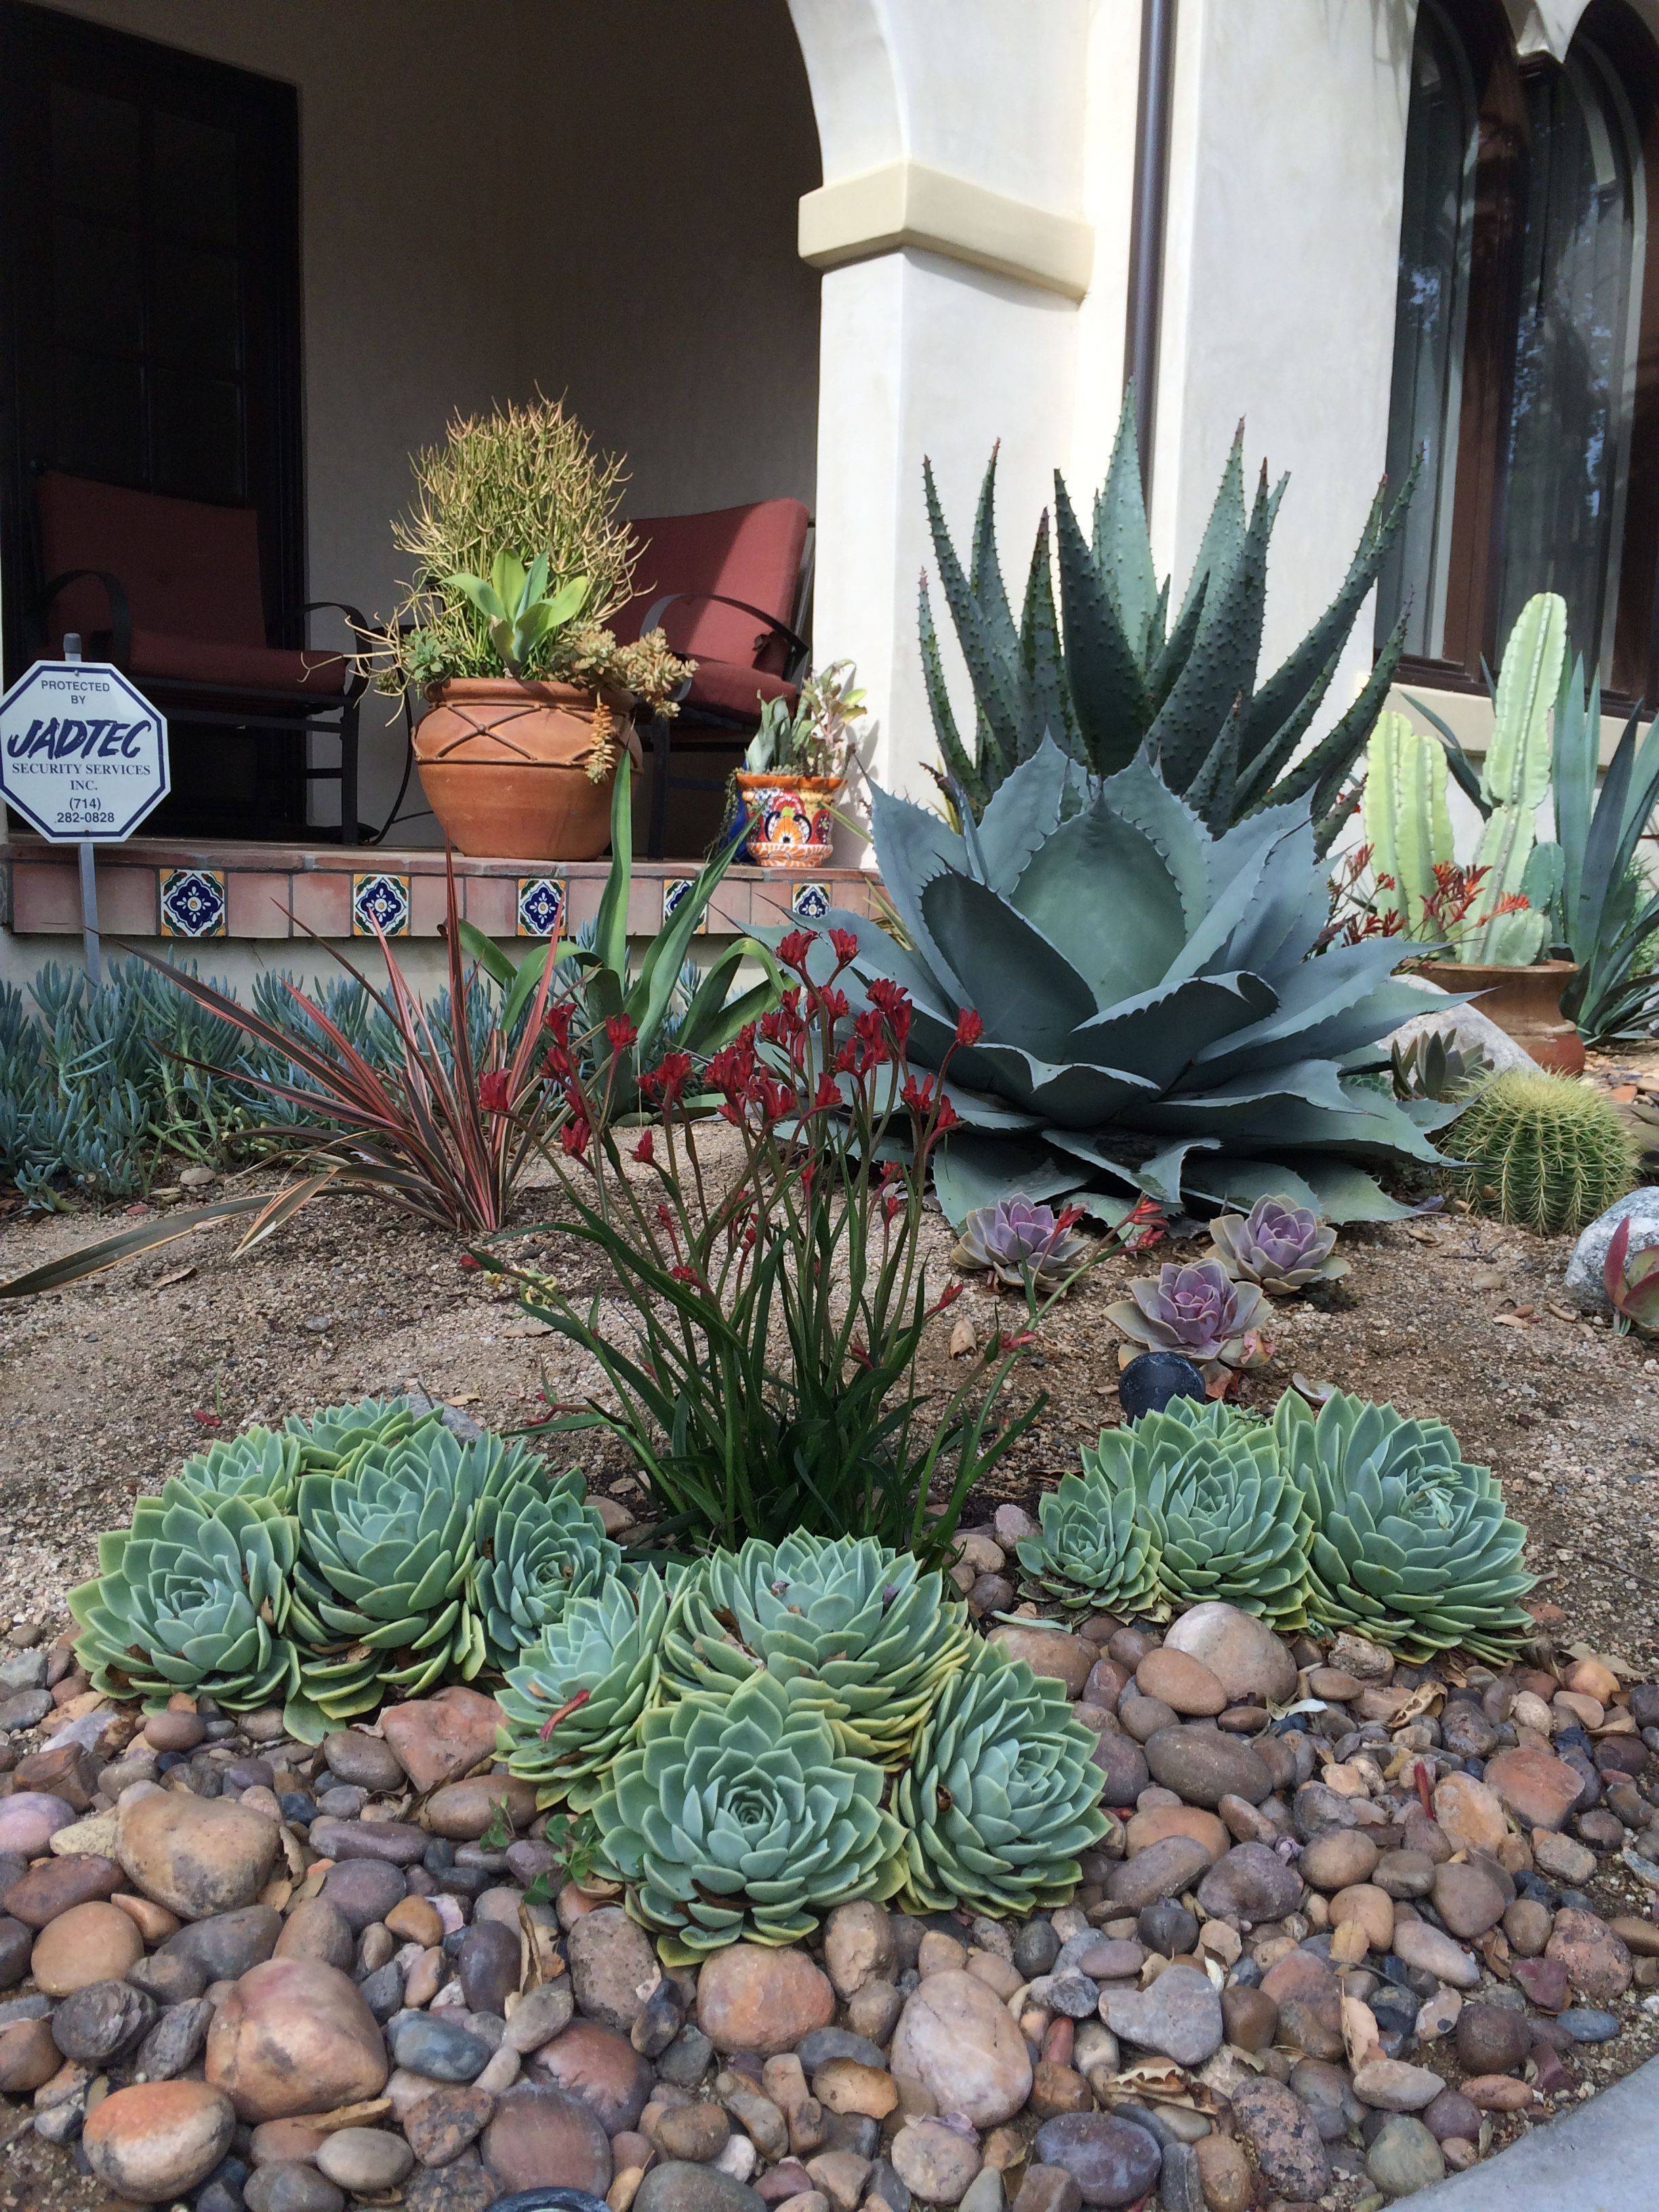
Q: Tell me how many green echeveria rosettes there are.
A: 13